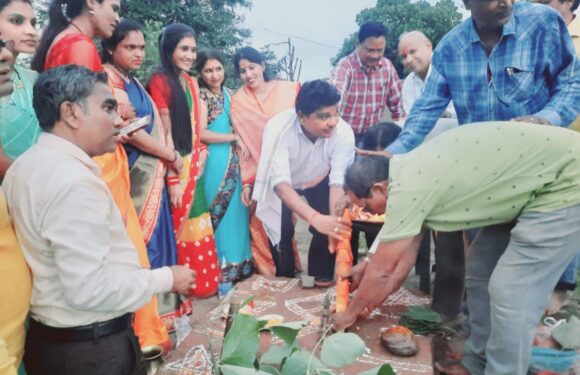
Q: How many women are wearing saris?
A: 6